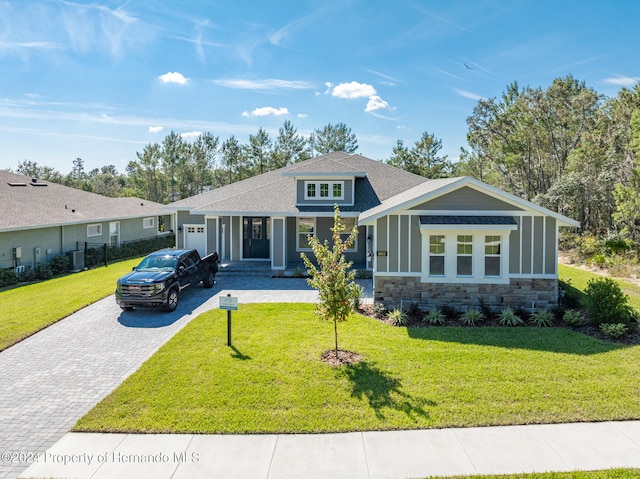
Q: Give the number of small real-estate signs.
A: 1